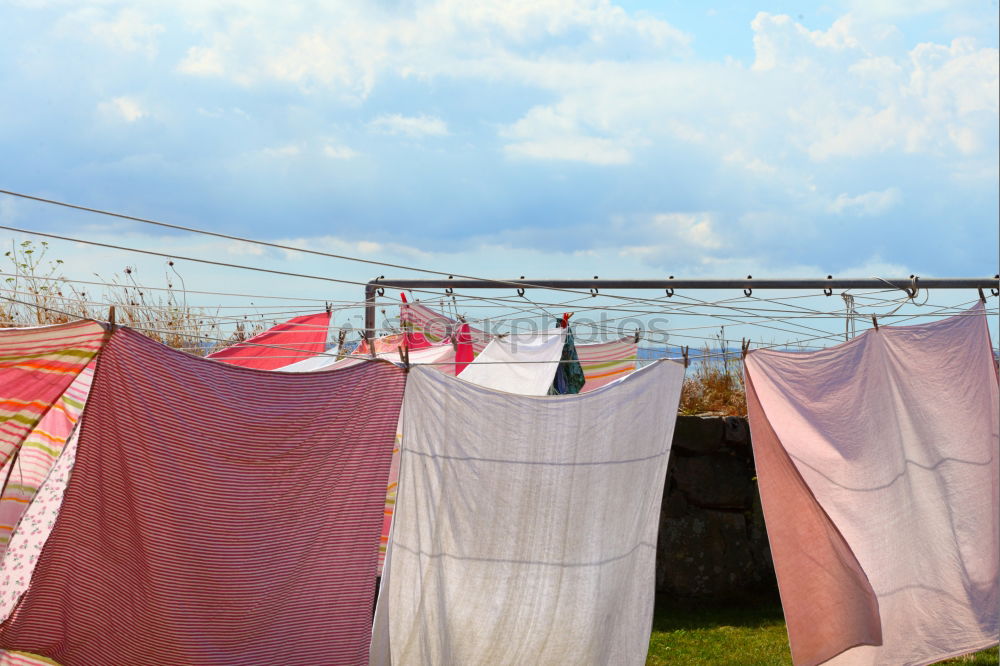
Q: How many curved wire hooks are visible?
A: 9